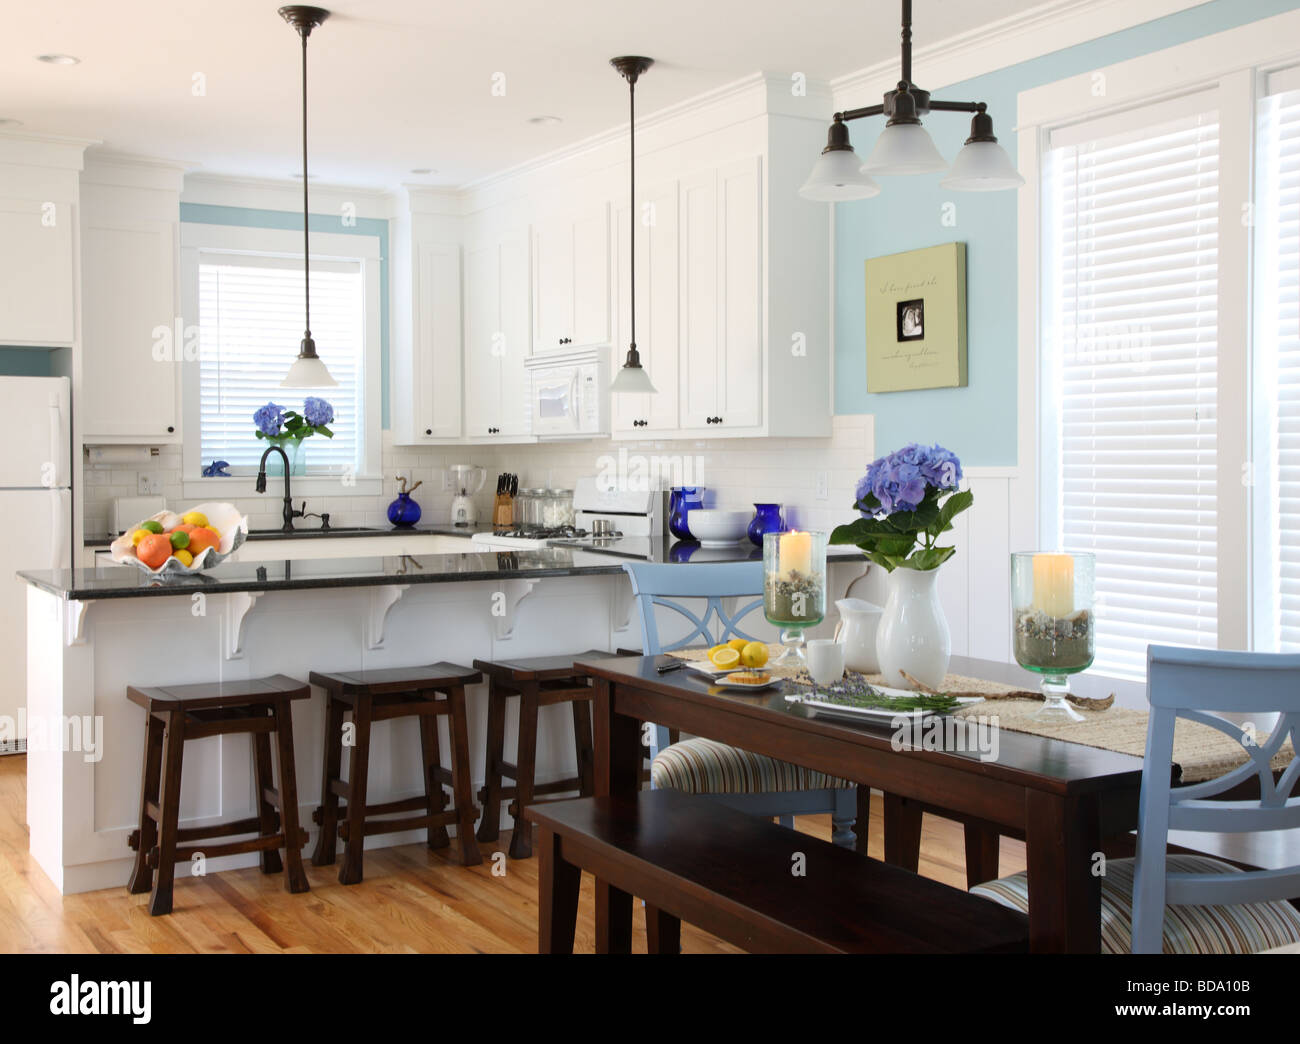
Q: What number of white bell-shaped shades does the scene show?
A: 5